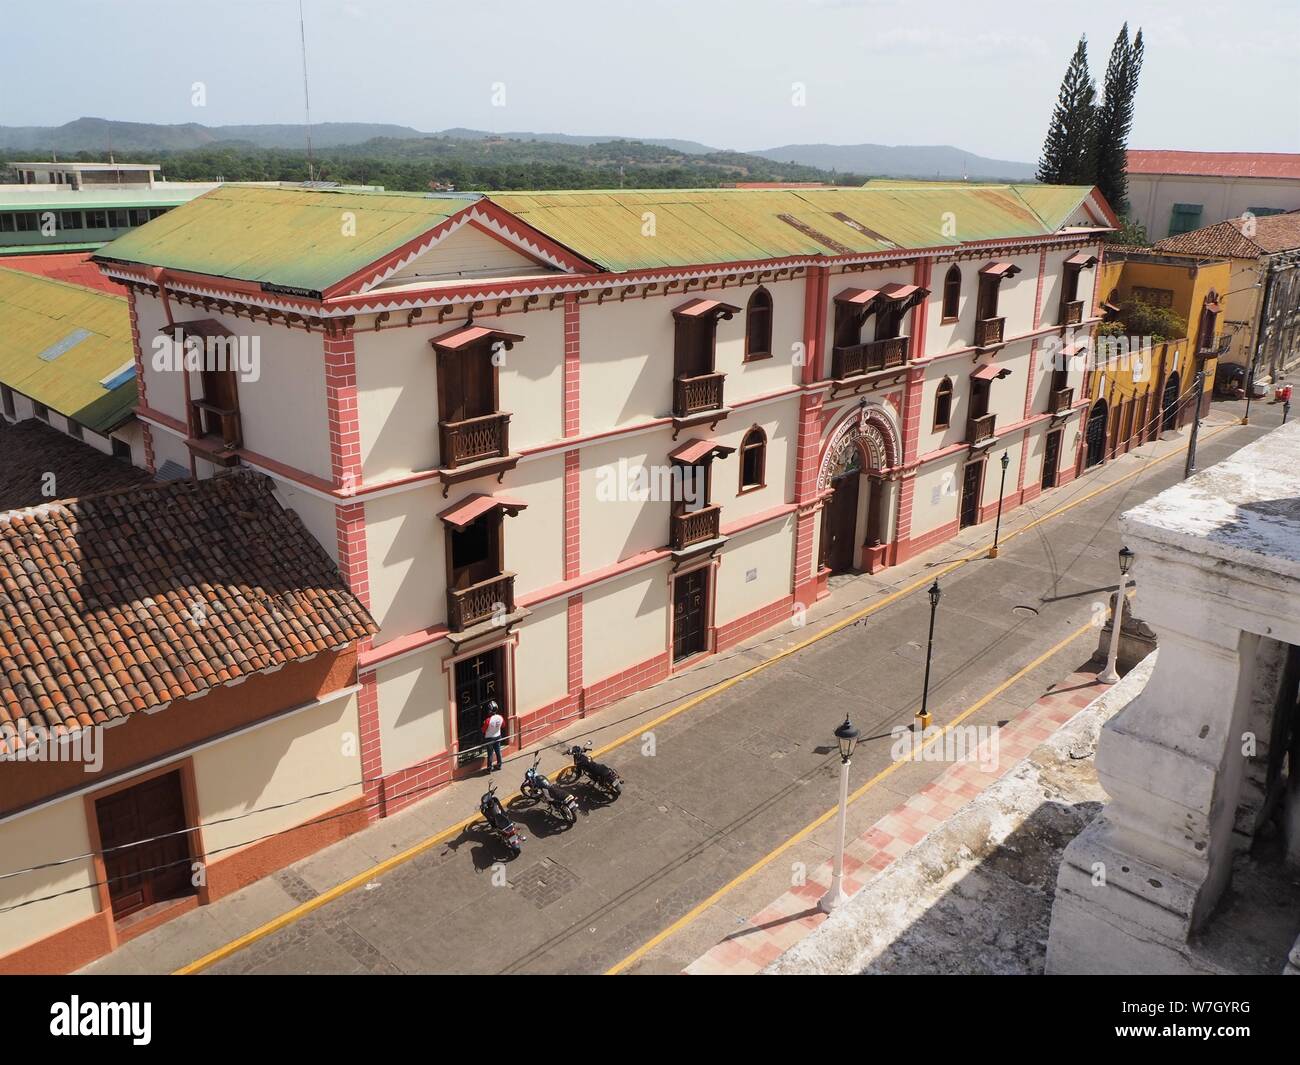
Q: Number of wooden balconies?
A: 10